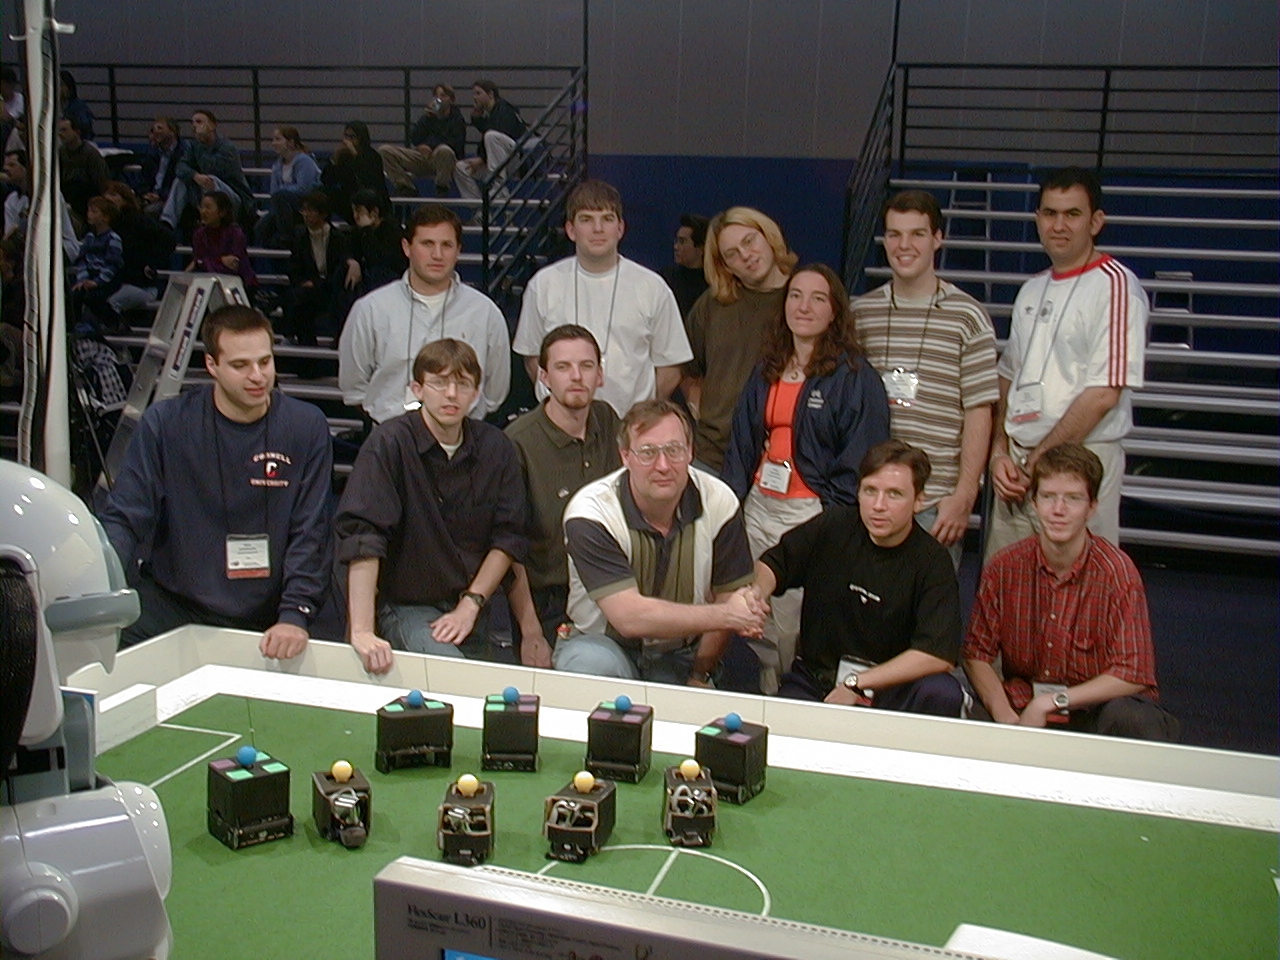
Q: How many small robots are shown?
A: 9